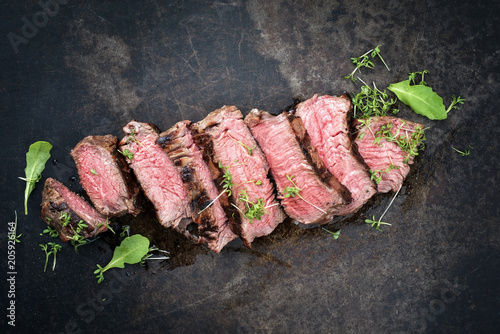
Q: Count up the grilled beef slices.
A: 8